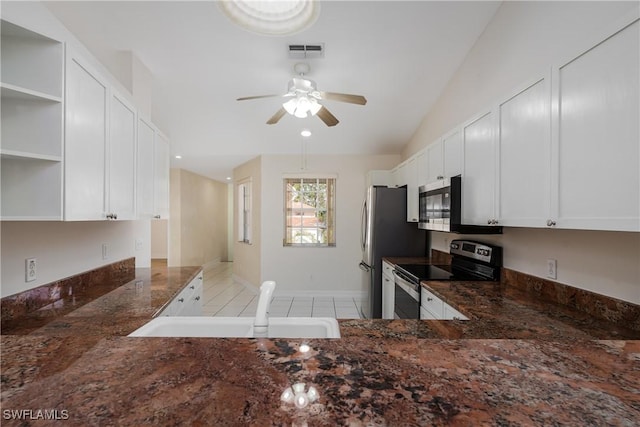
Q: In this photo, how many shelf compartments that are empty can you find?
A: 3